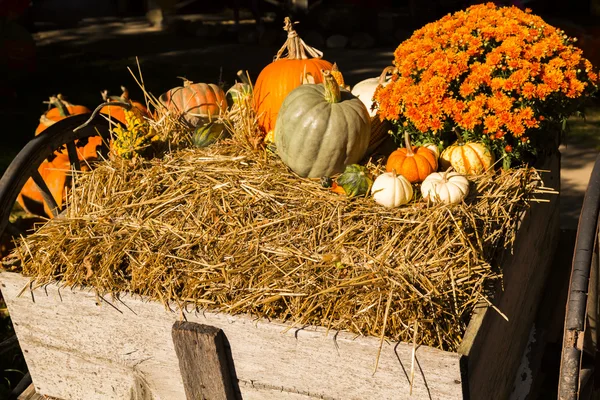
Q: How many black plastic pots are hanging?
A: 0